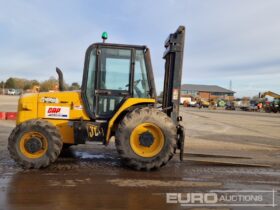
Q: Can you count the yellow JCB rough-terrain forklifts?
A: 1